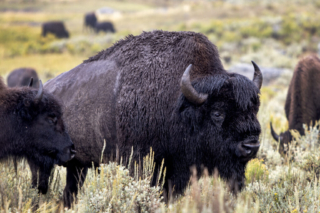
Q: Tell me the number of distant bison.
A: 3